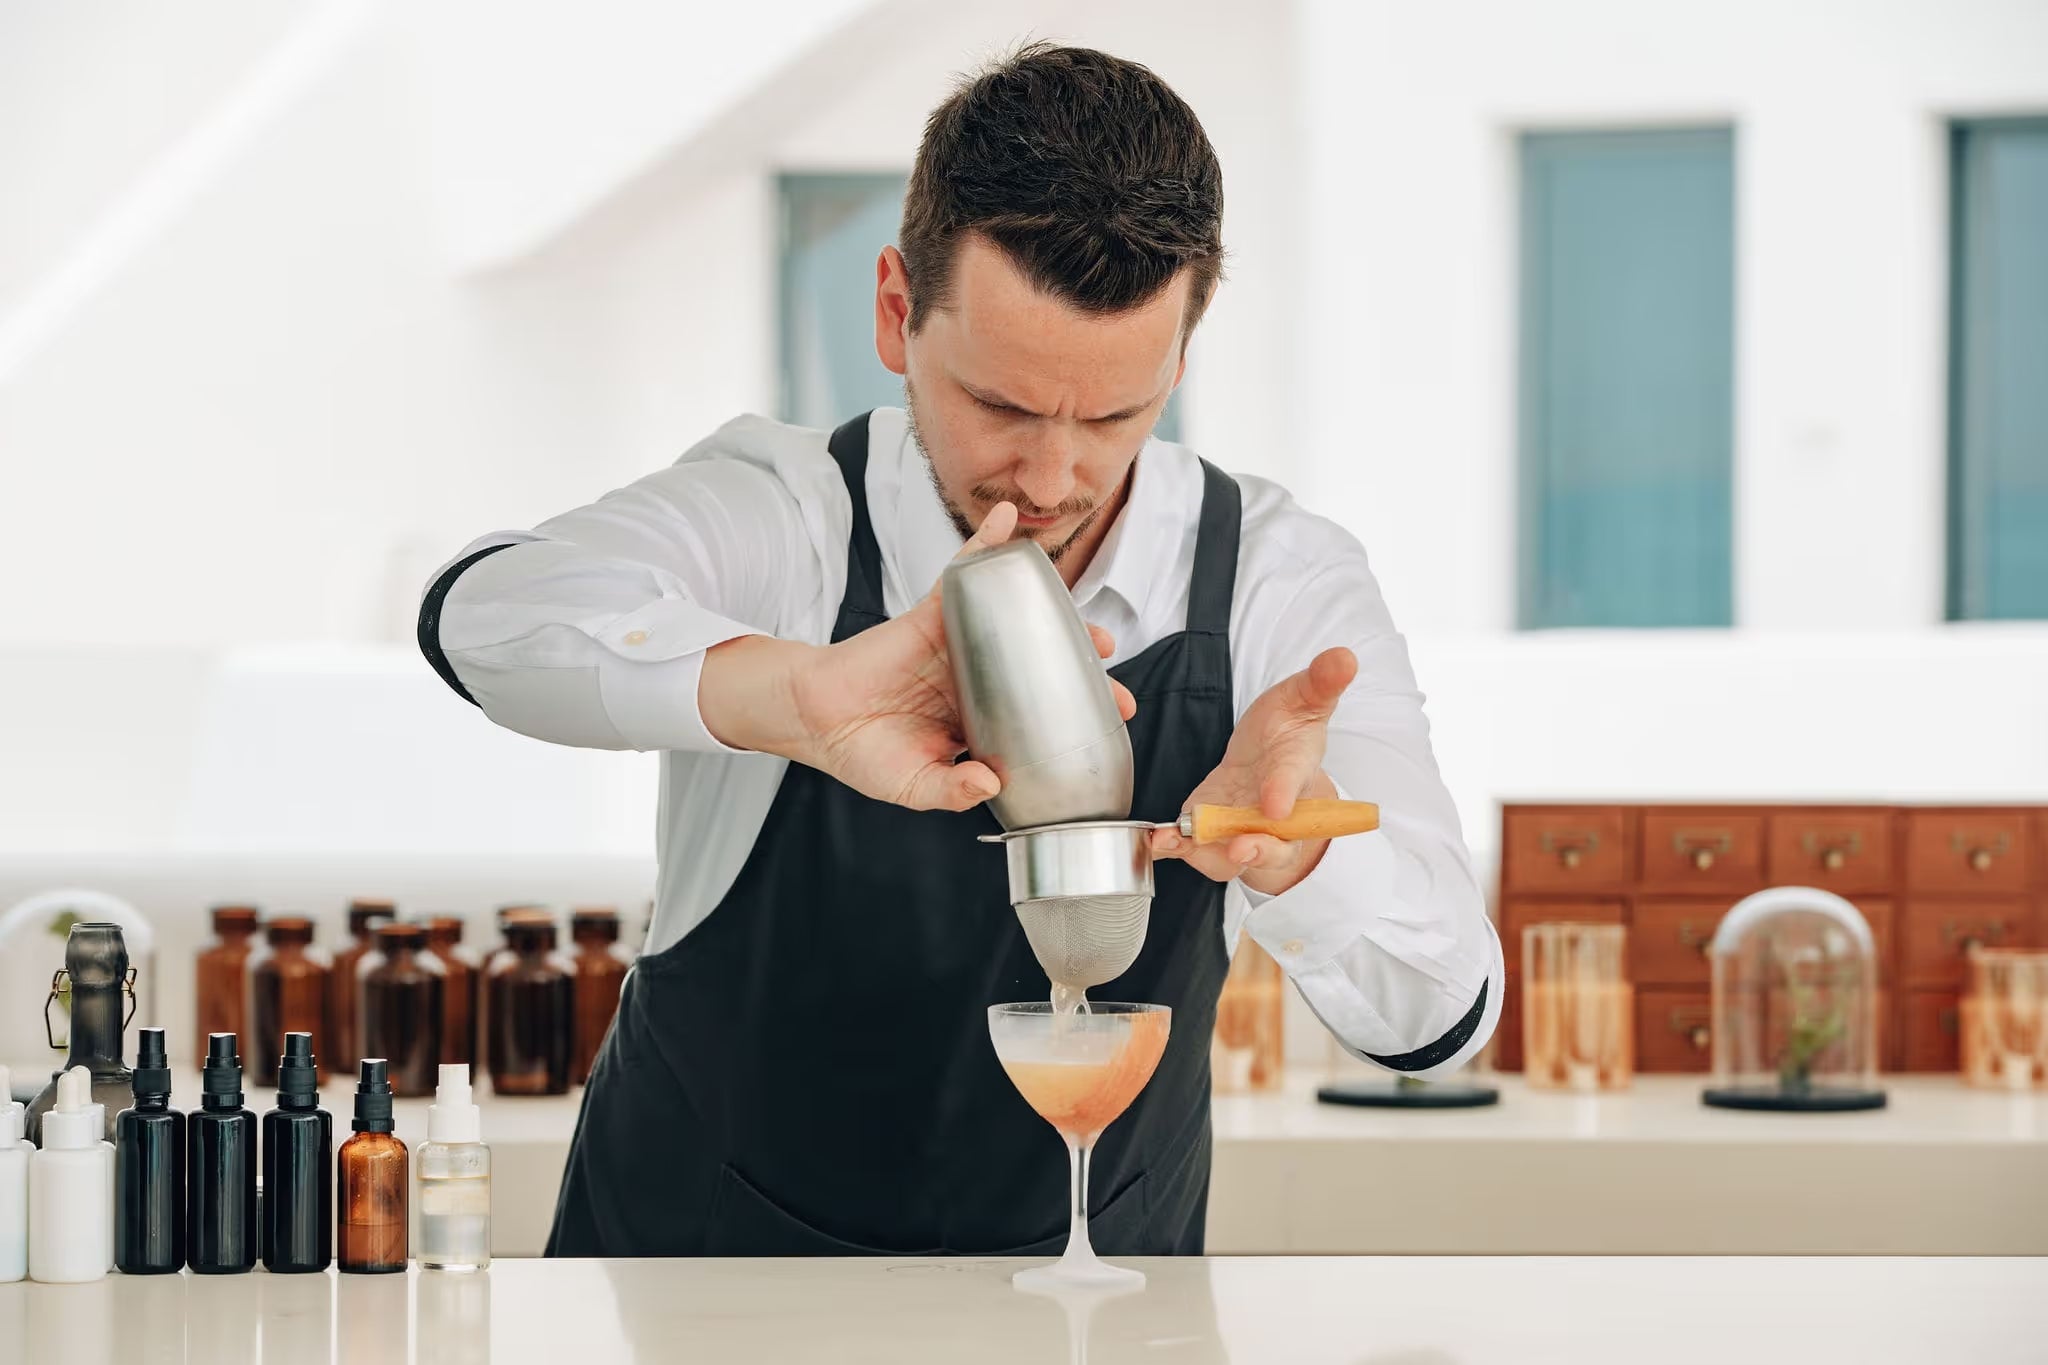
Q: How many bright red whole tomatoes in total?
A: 0